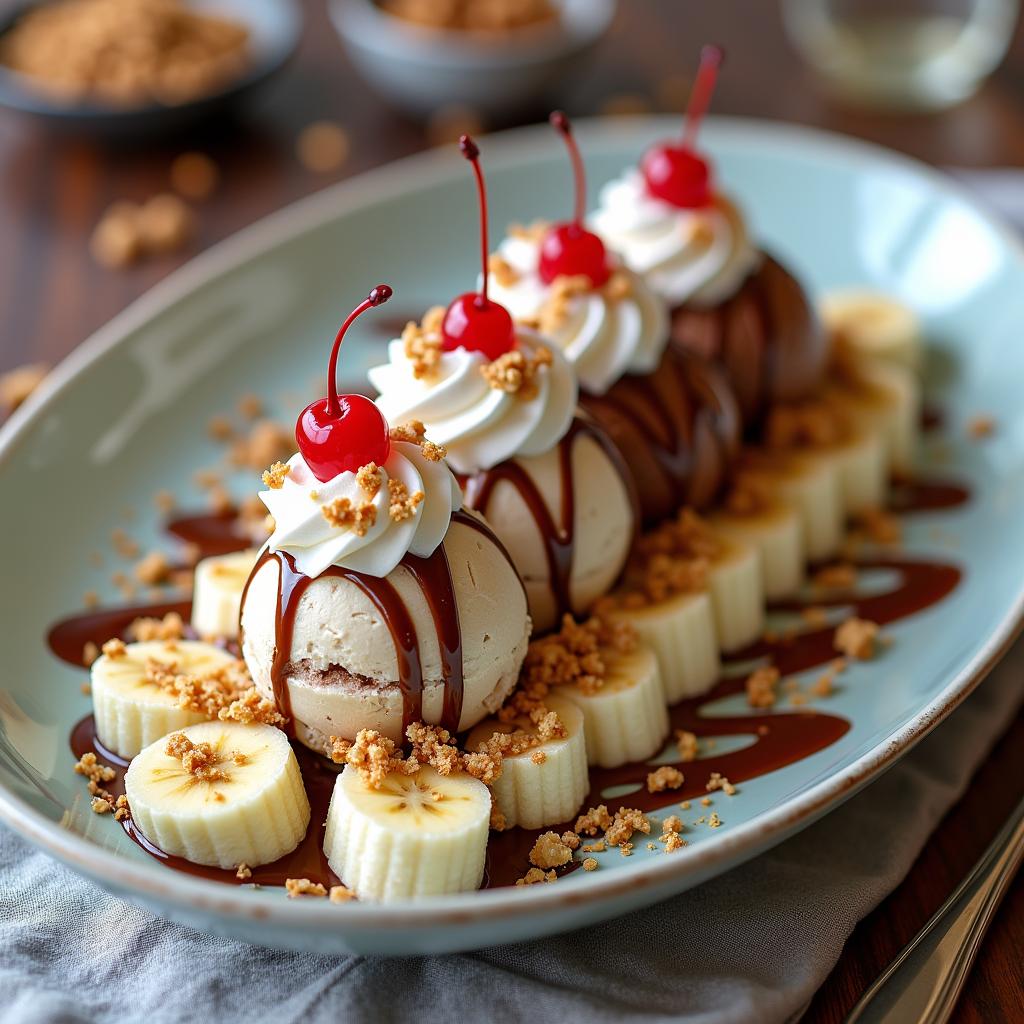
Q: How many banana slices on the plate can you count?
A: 13